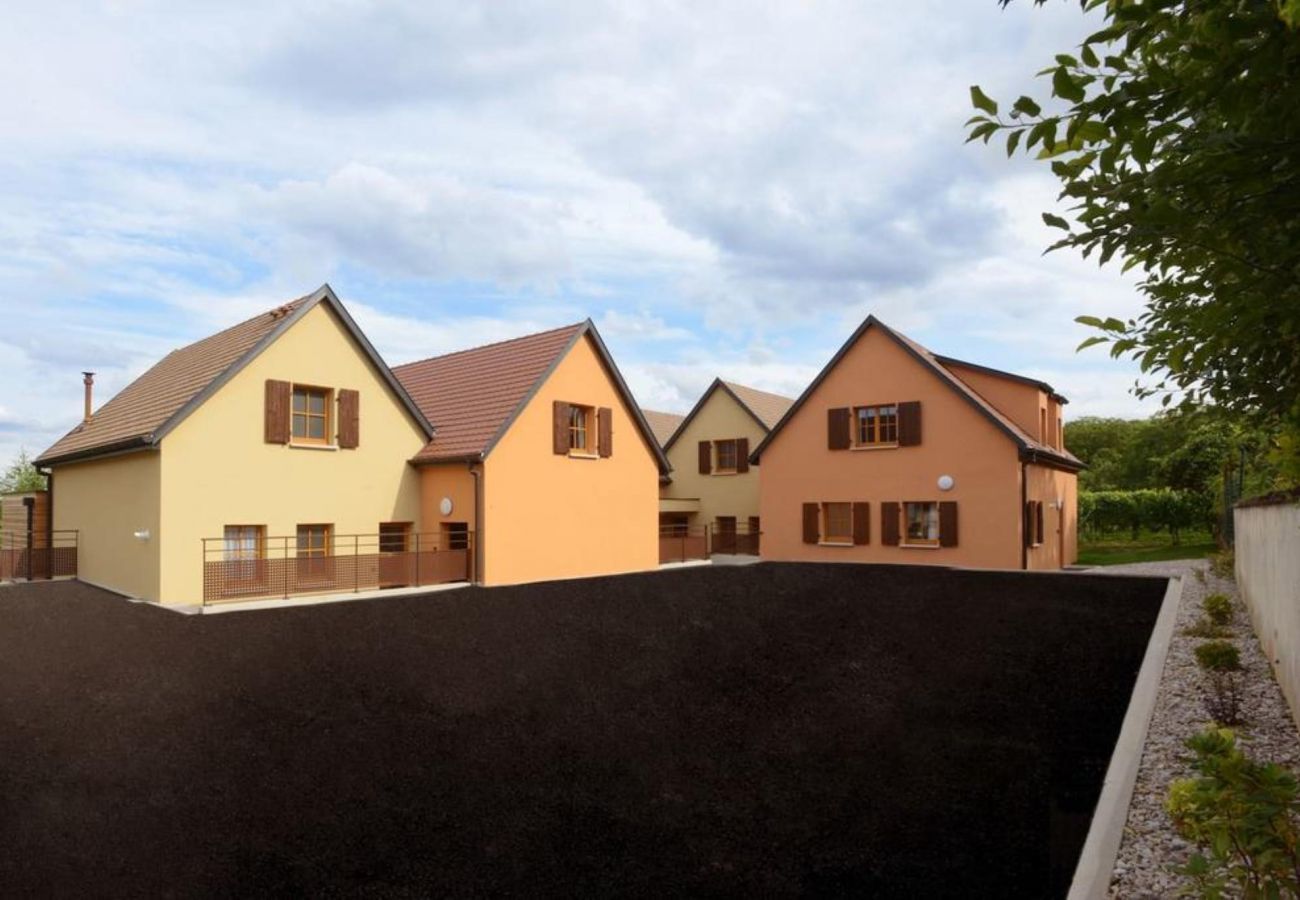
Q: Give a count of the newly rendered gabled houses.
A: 4